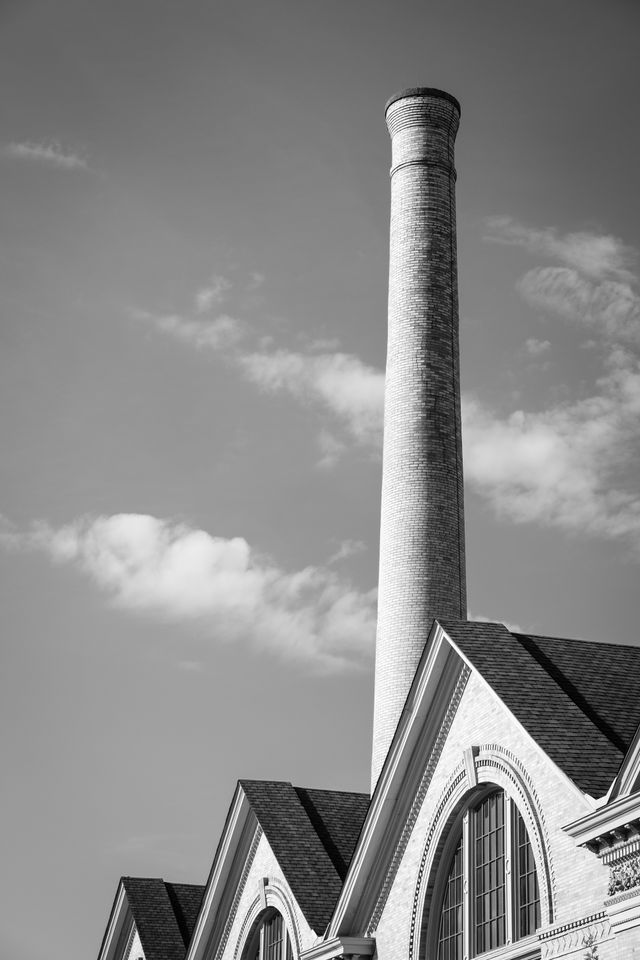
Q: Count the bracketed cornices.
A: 2